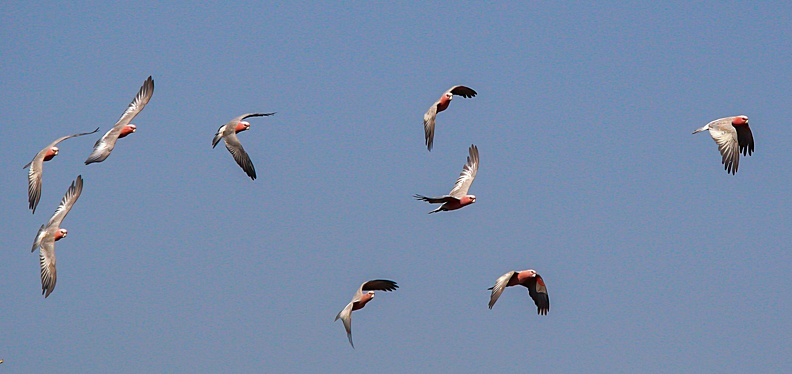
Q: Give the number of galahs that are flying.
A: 9